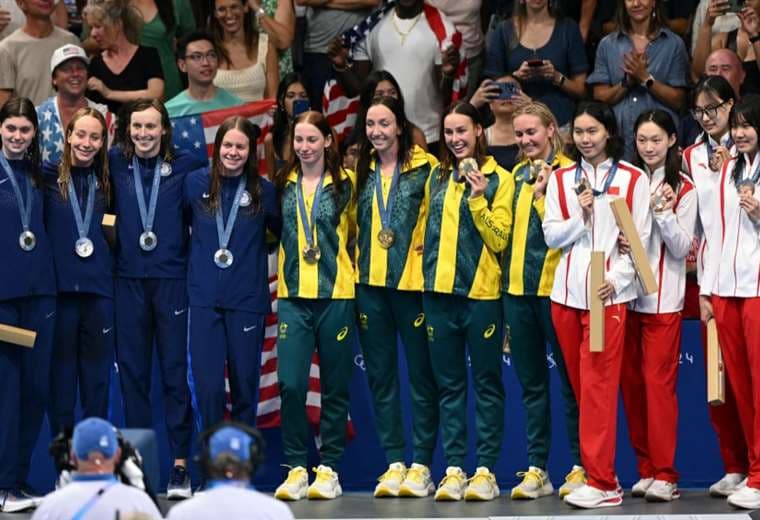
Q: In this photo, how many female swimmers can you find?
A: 12